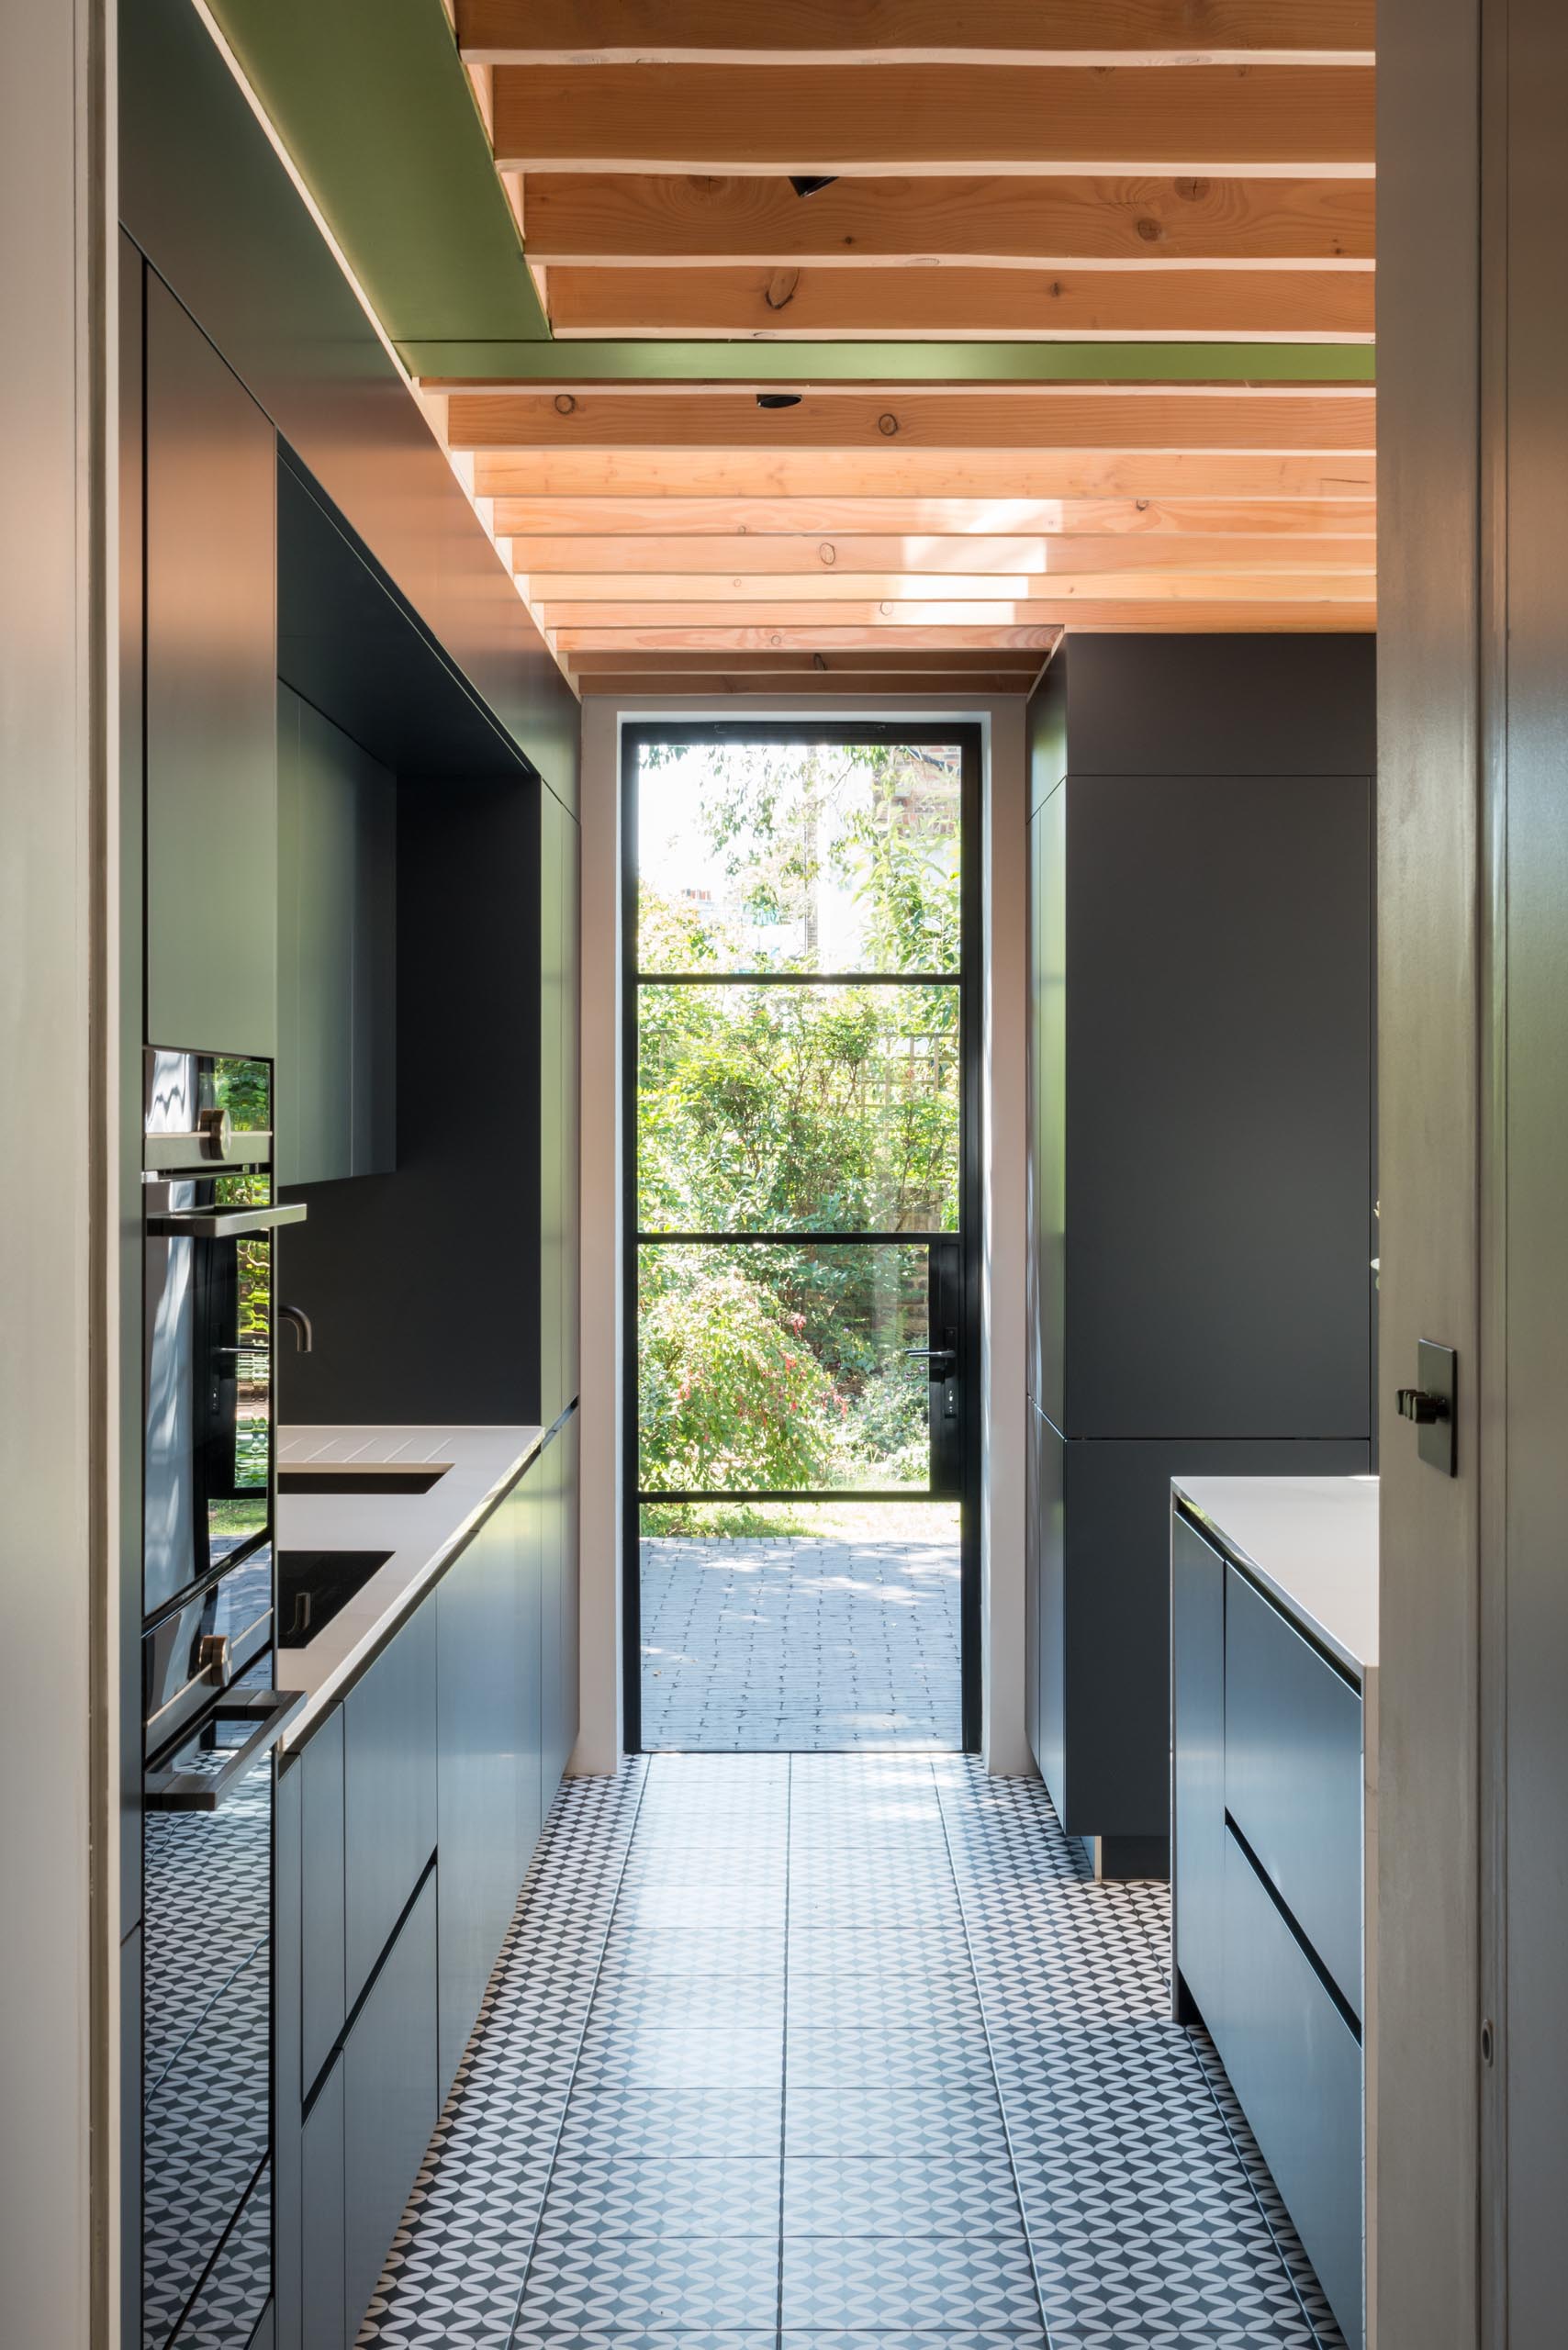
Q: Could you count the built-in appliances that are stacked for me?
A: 2